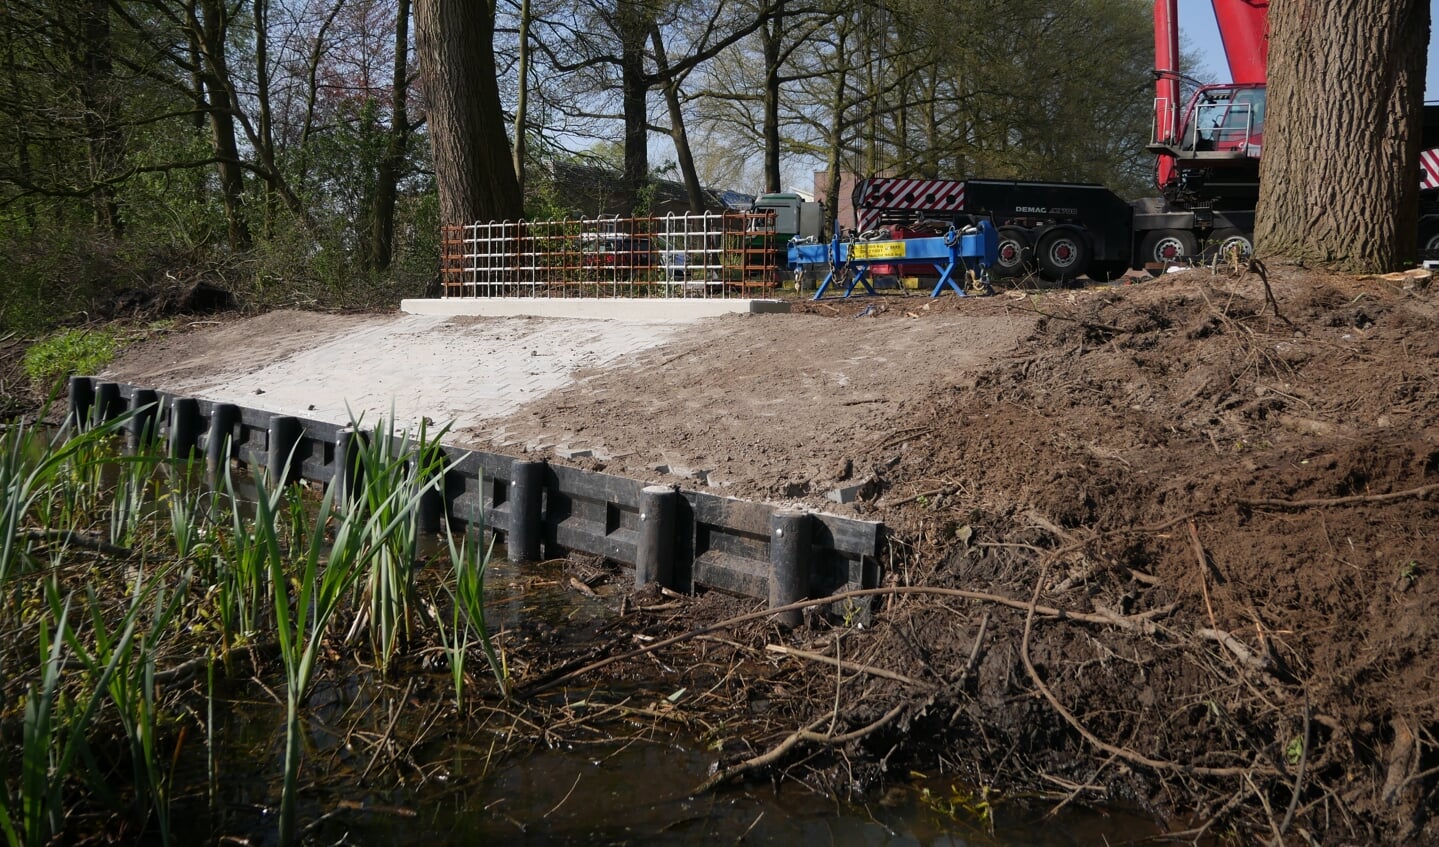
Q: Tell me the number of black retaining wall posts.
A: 11